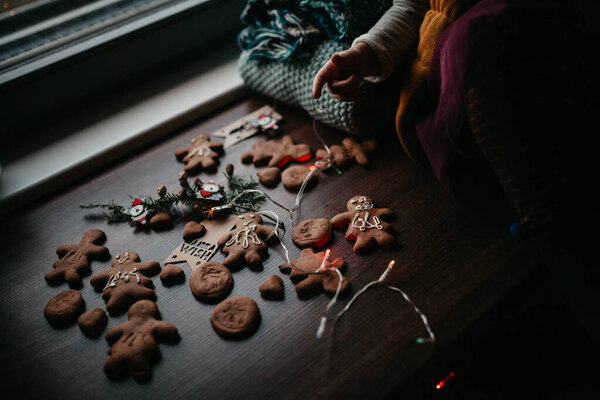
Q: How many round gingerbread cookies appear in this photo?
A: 5